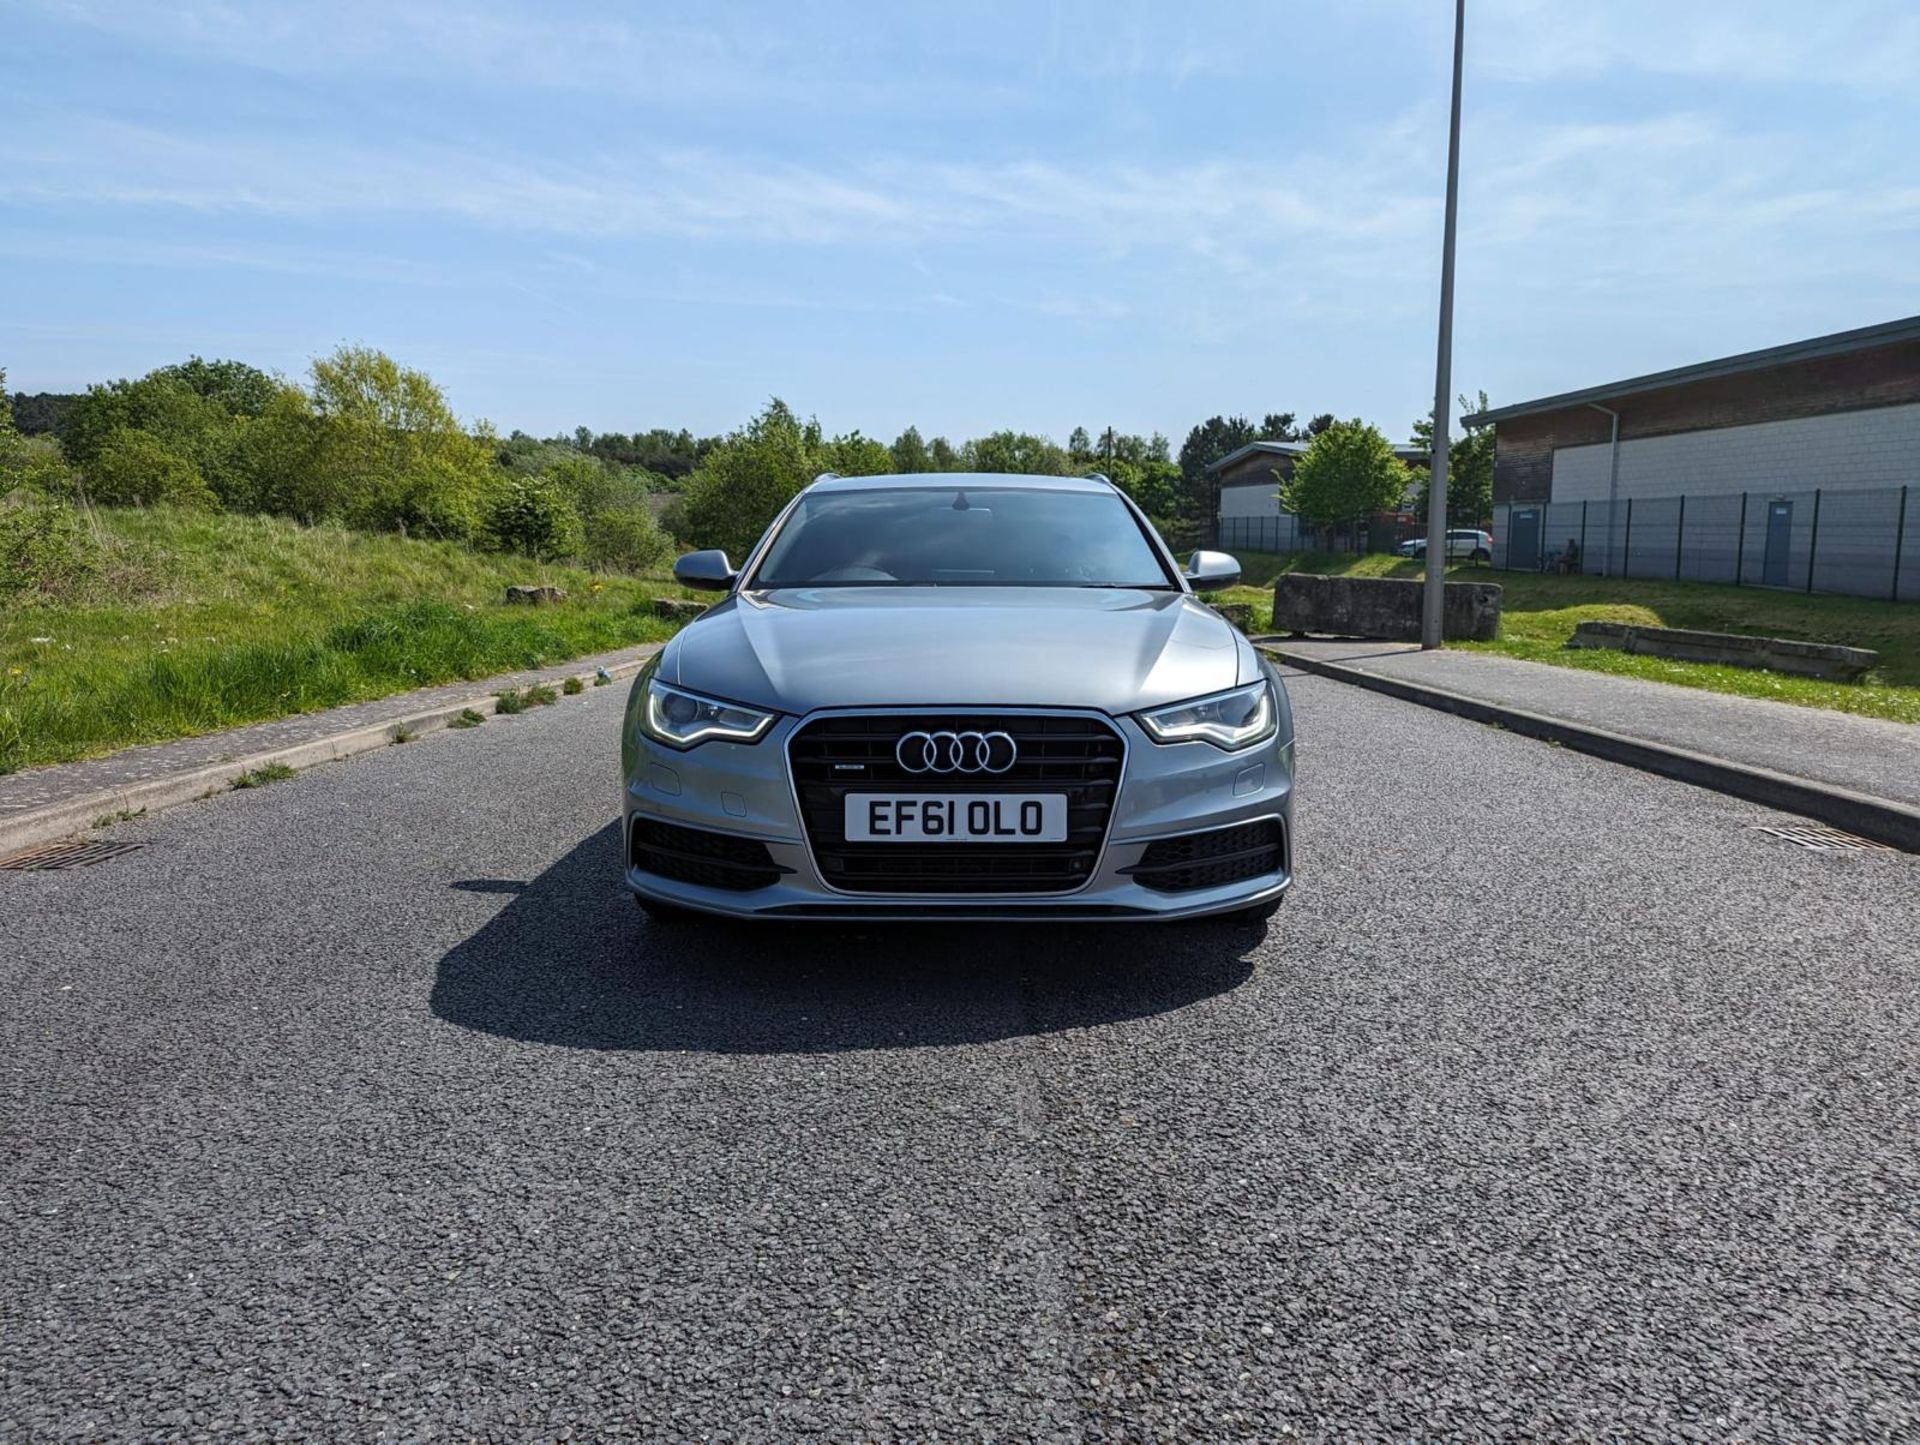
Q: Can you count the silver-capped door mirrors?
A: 2